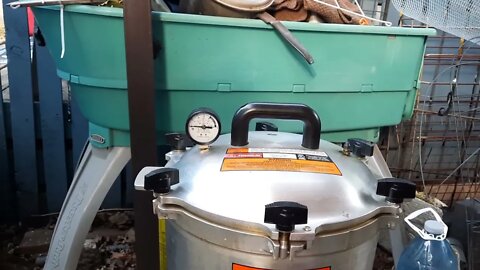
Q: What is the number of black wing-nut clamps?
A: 6